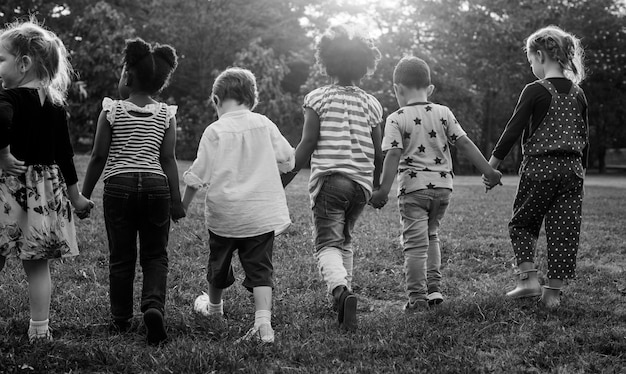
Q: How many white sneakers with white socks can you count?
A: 3